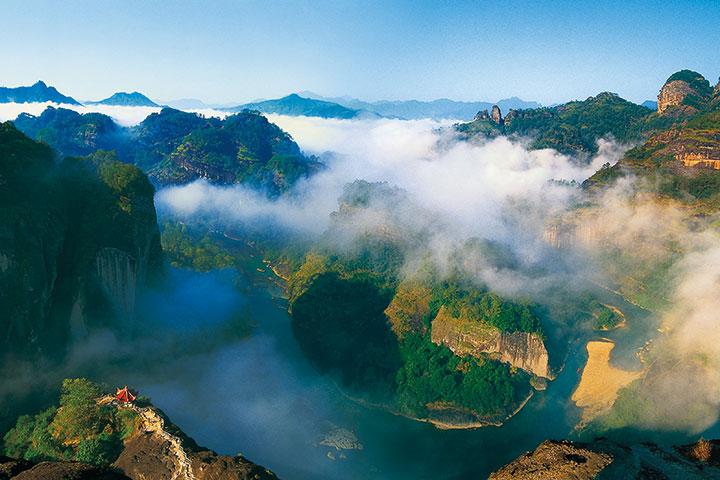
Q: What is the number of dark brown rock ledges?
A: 2